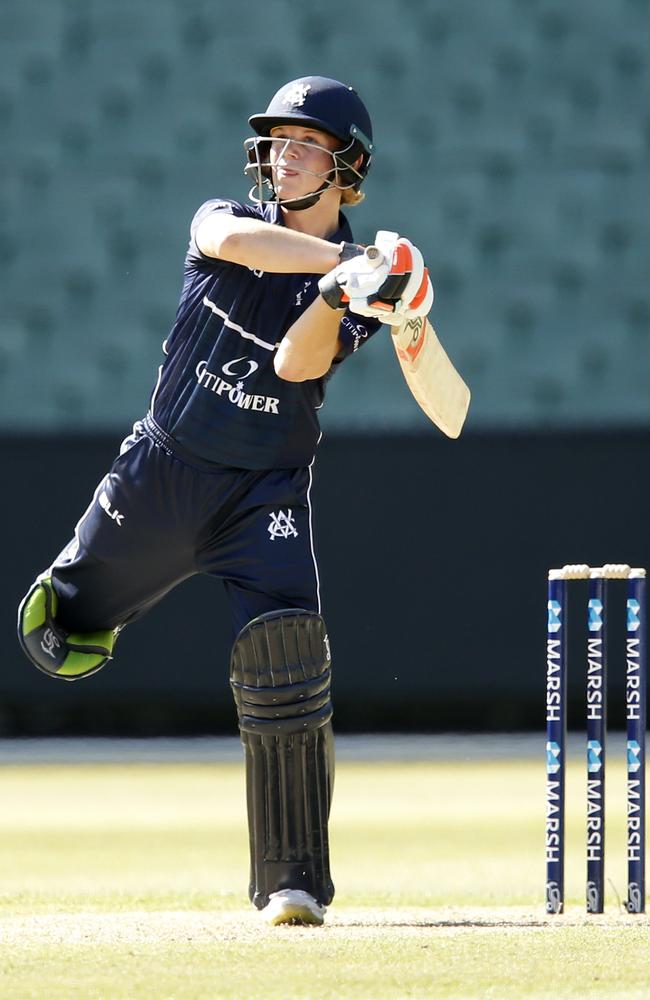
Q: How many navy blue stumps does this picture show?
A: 3